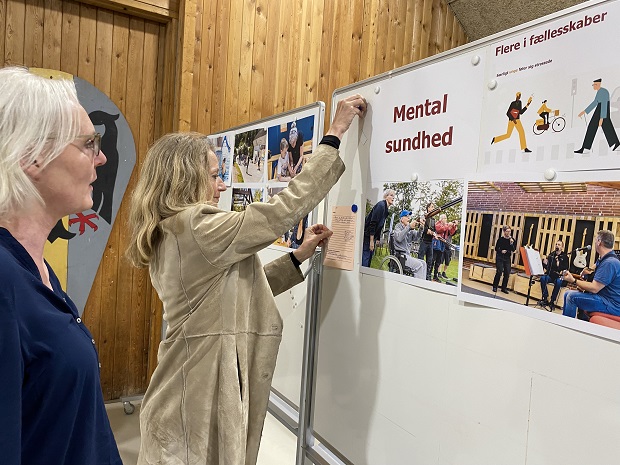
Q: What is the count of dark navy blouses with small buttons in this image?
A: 1